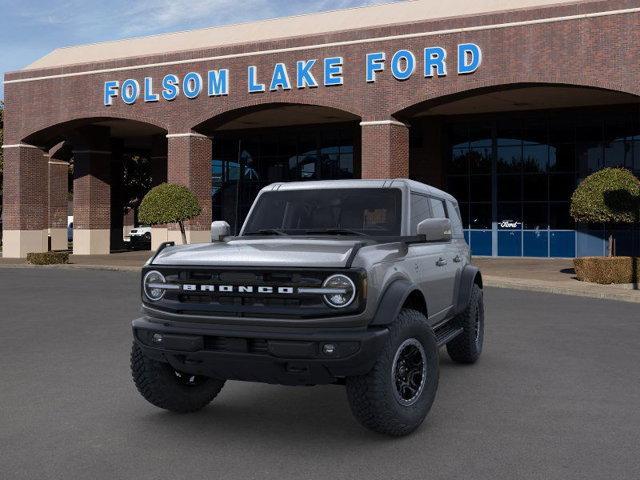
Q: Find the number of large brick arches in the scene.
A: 3